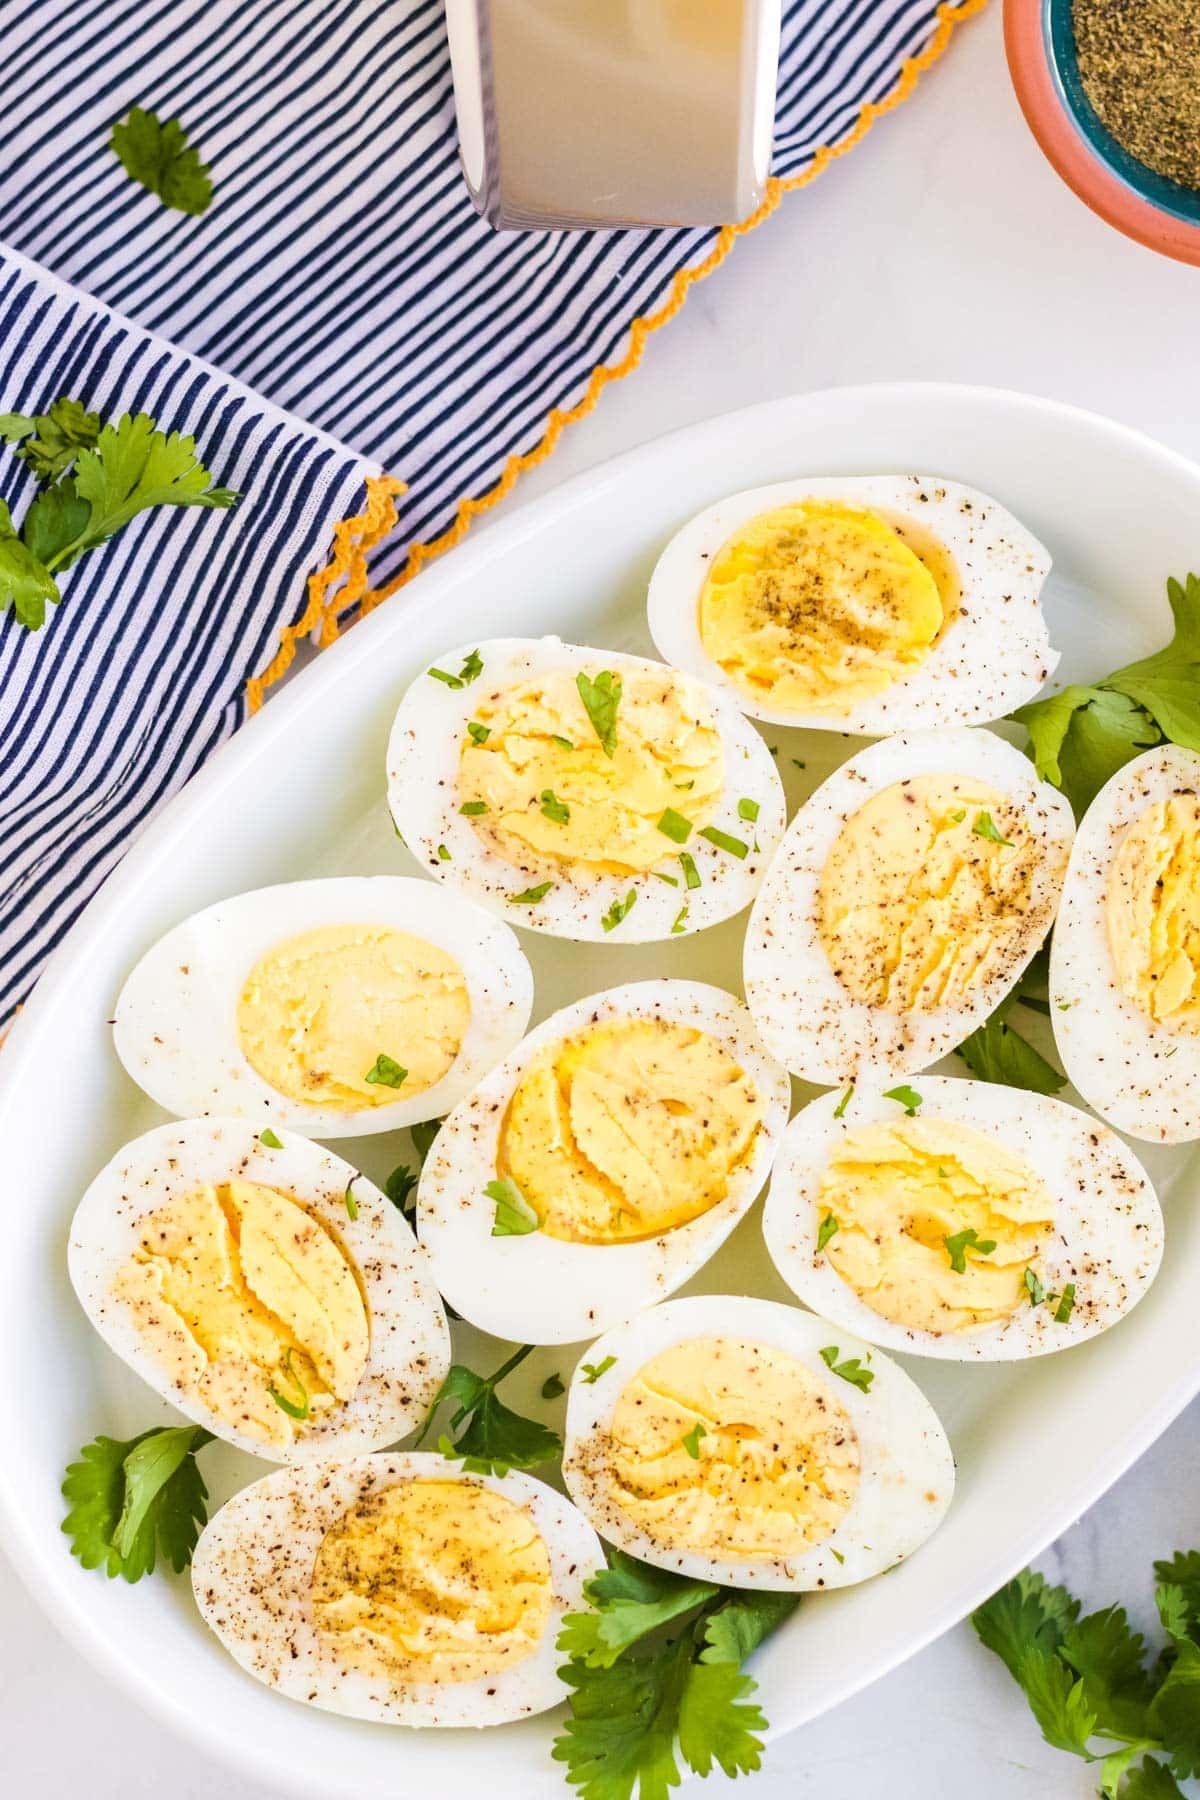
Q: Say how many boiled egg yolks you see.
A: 10